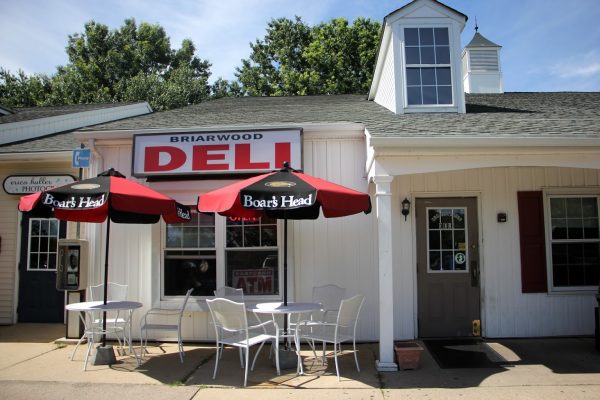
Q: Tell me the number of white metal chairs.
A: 6